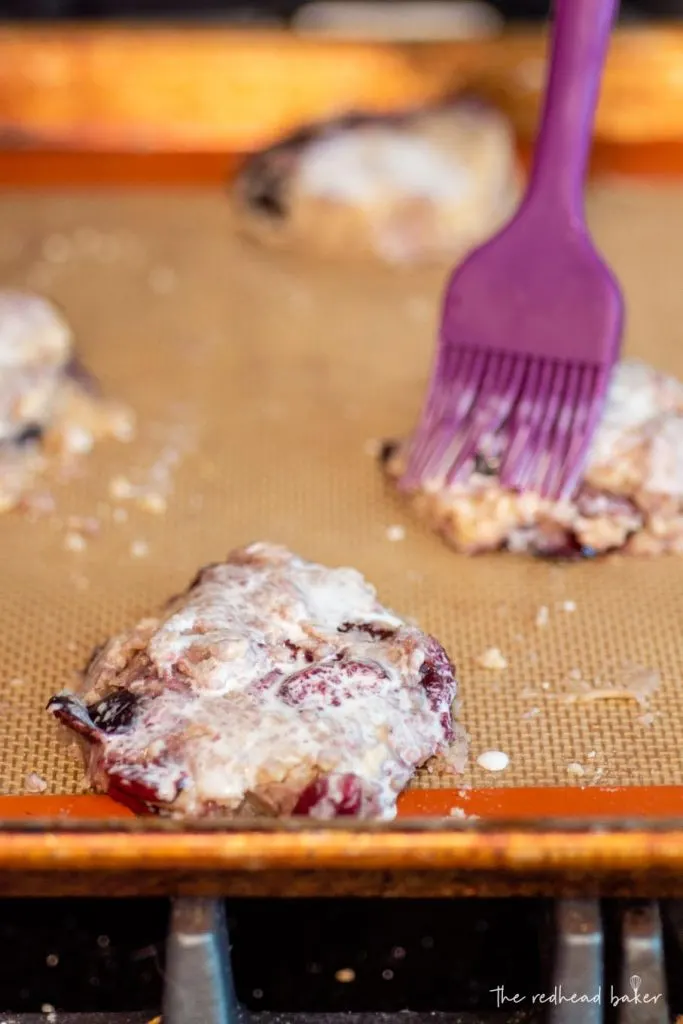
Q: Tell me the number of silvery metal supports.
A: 3